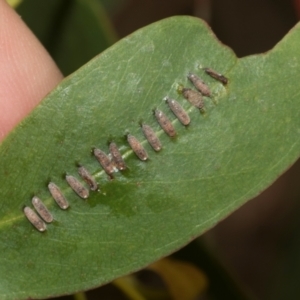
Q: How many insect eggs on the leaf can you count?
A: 14